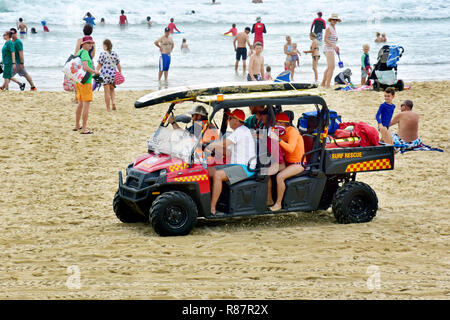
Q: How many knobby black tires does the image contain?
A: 3